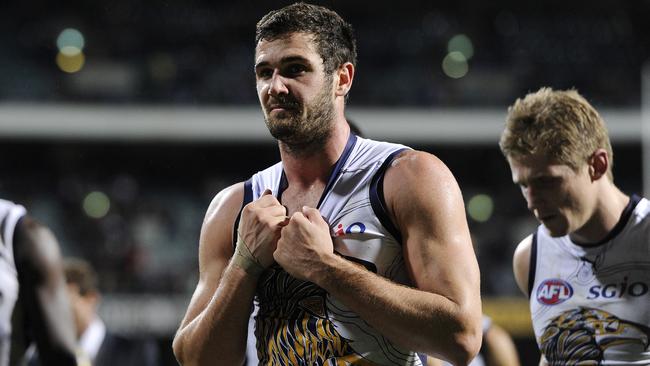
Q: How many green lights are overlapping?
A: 2